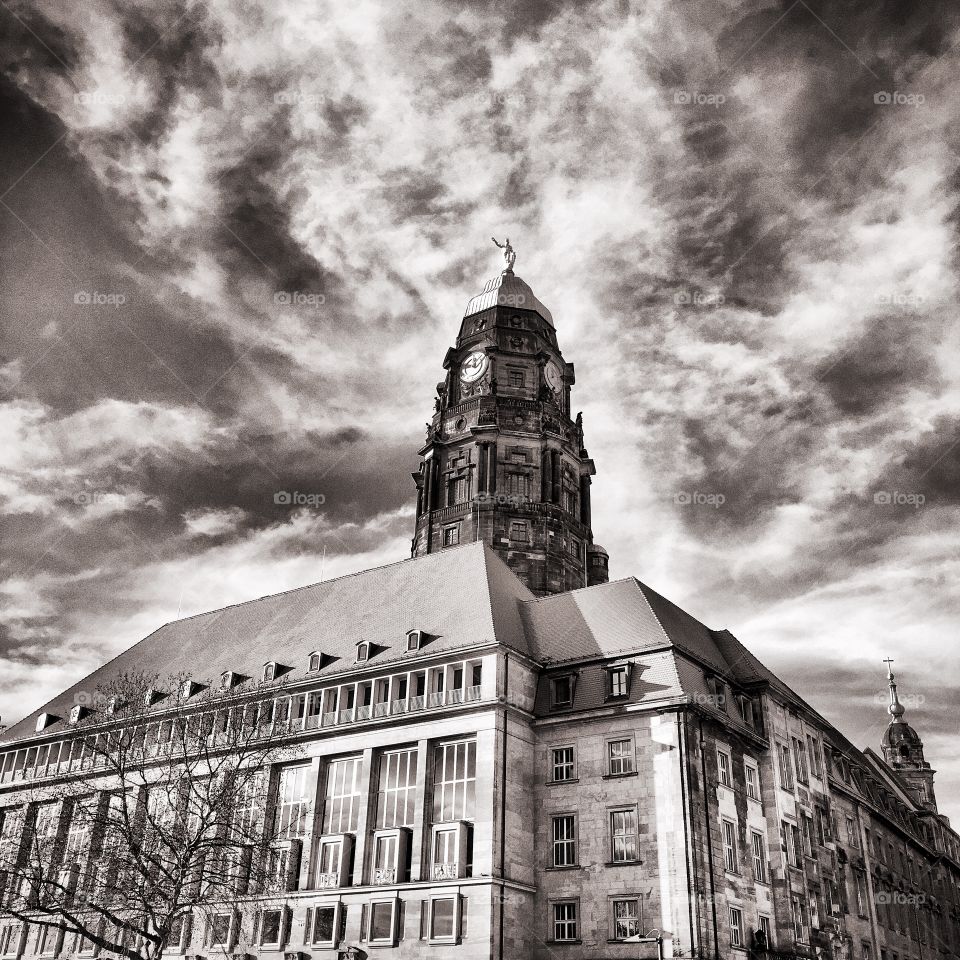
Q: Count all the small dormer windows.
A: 10